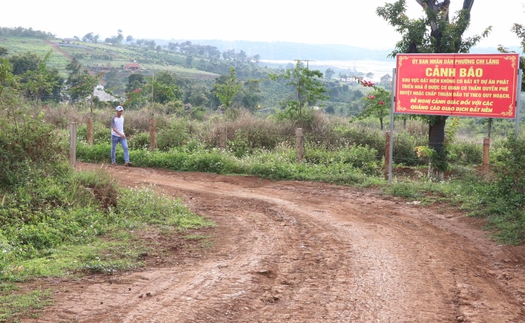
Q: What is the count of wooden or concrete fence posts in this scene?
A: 7